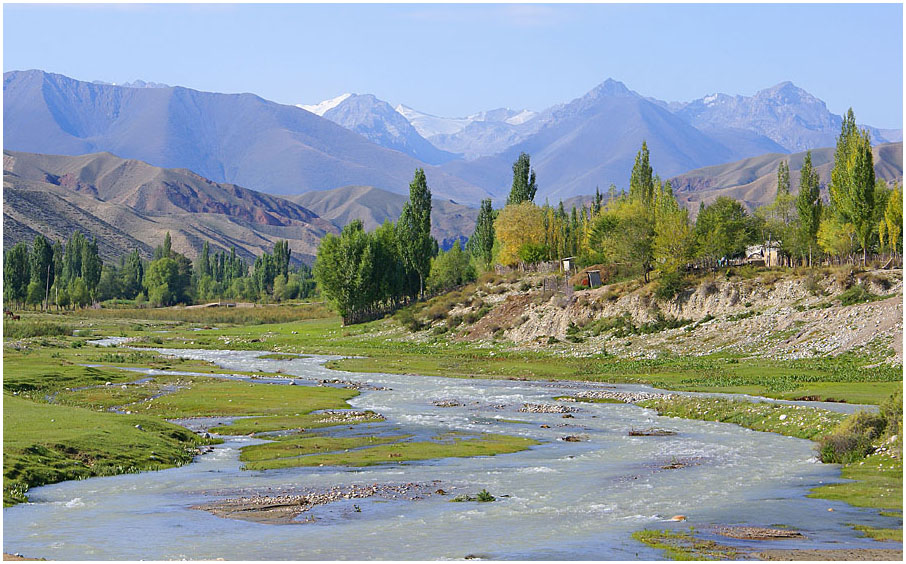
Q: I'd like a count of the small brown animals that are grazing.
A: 2